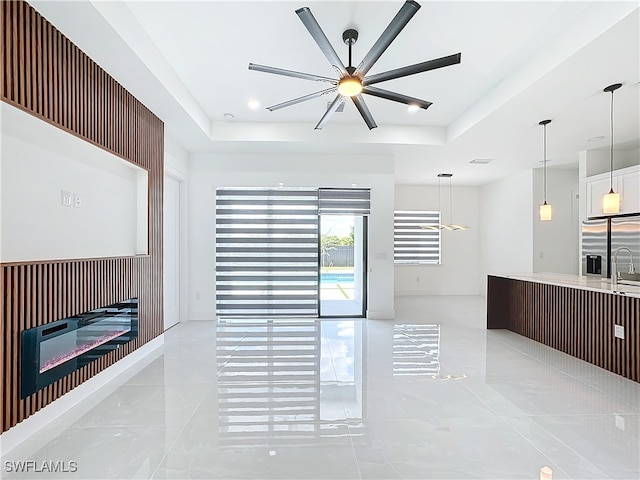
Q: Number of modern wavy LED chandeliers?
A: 1